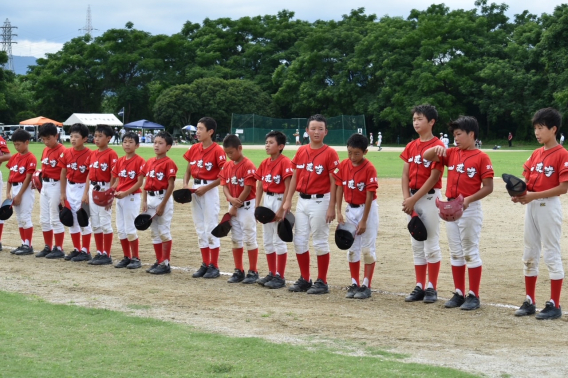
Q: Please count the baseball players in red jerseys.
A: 15